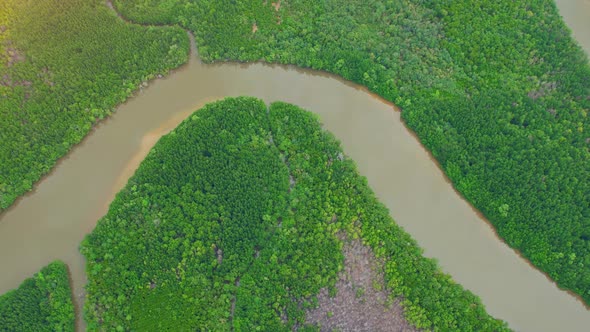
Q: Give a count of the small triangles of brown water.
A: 1